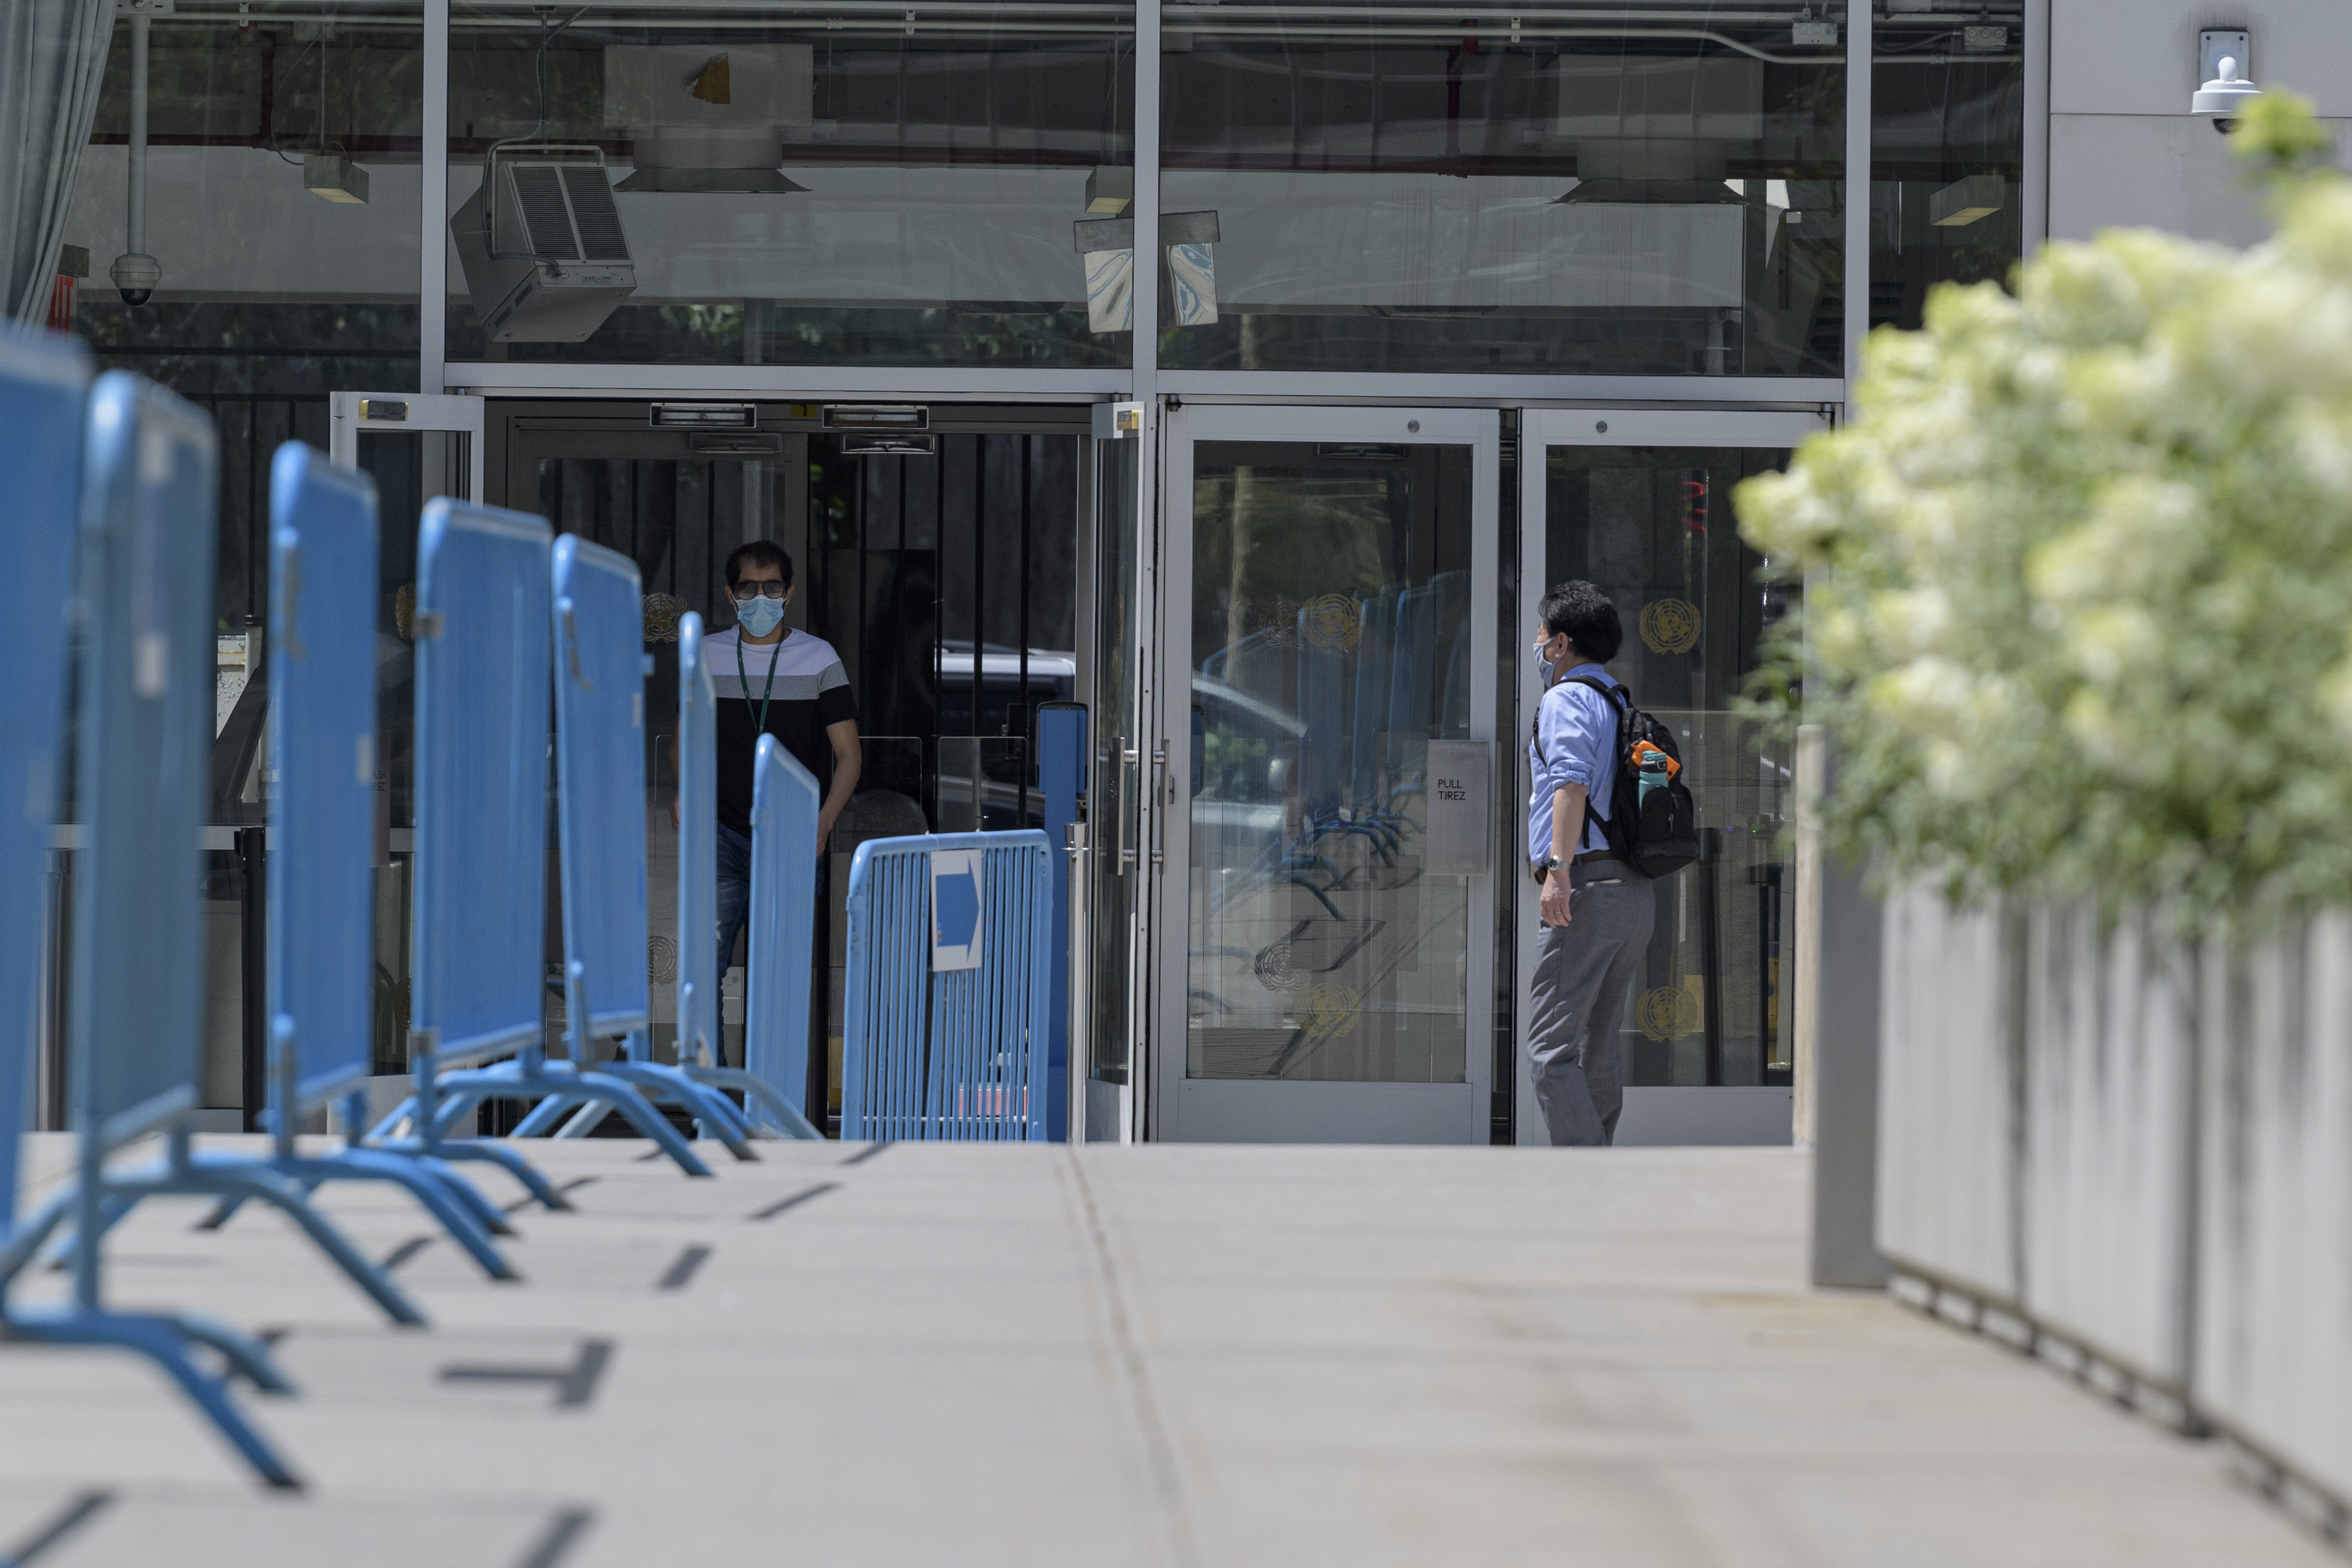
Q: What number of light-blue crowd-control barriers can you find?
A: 8